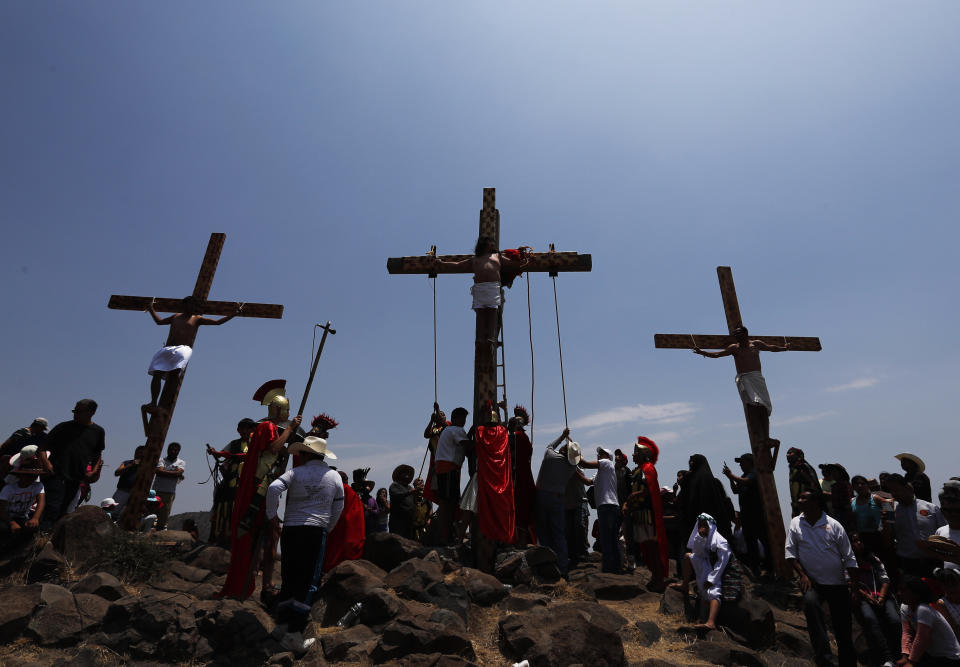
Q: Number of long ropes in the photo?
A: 3